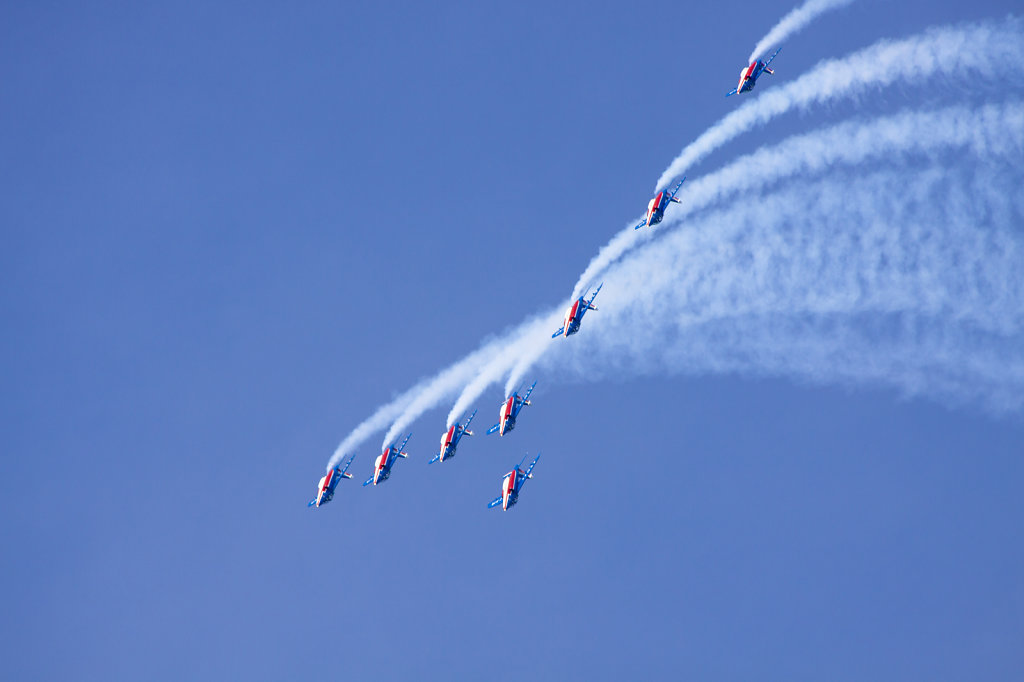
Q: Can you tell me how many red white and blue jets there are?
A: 8